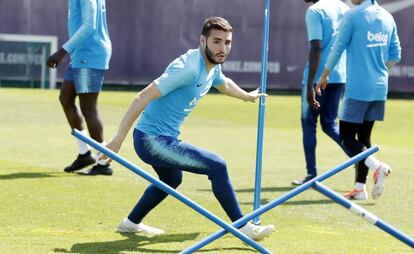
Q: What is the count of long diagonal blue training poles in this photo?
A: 3